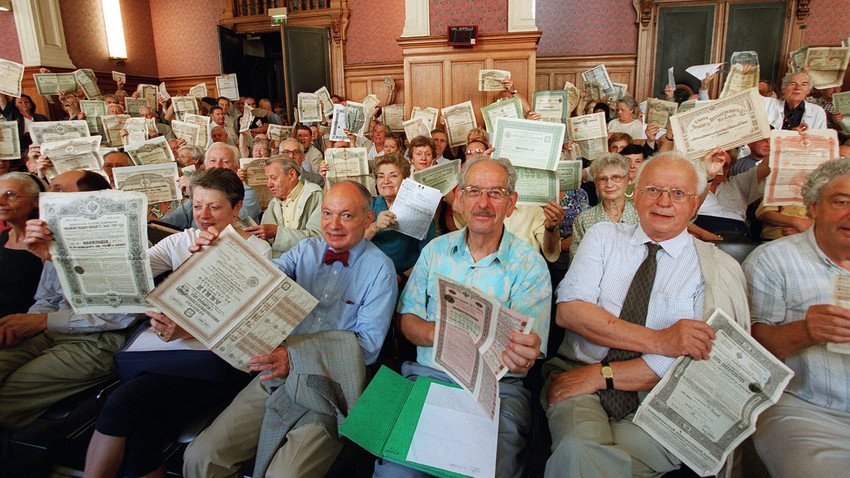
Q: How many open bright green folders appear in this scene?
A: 1